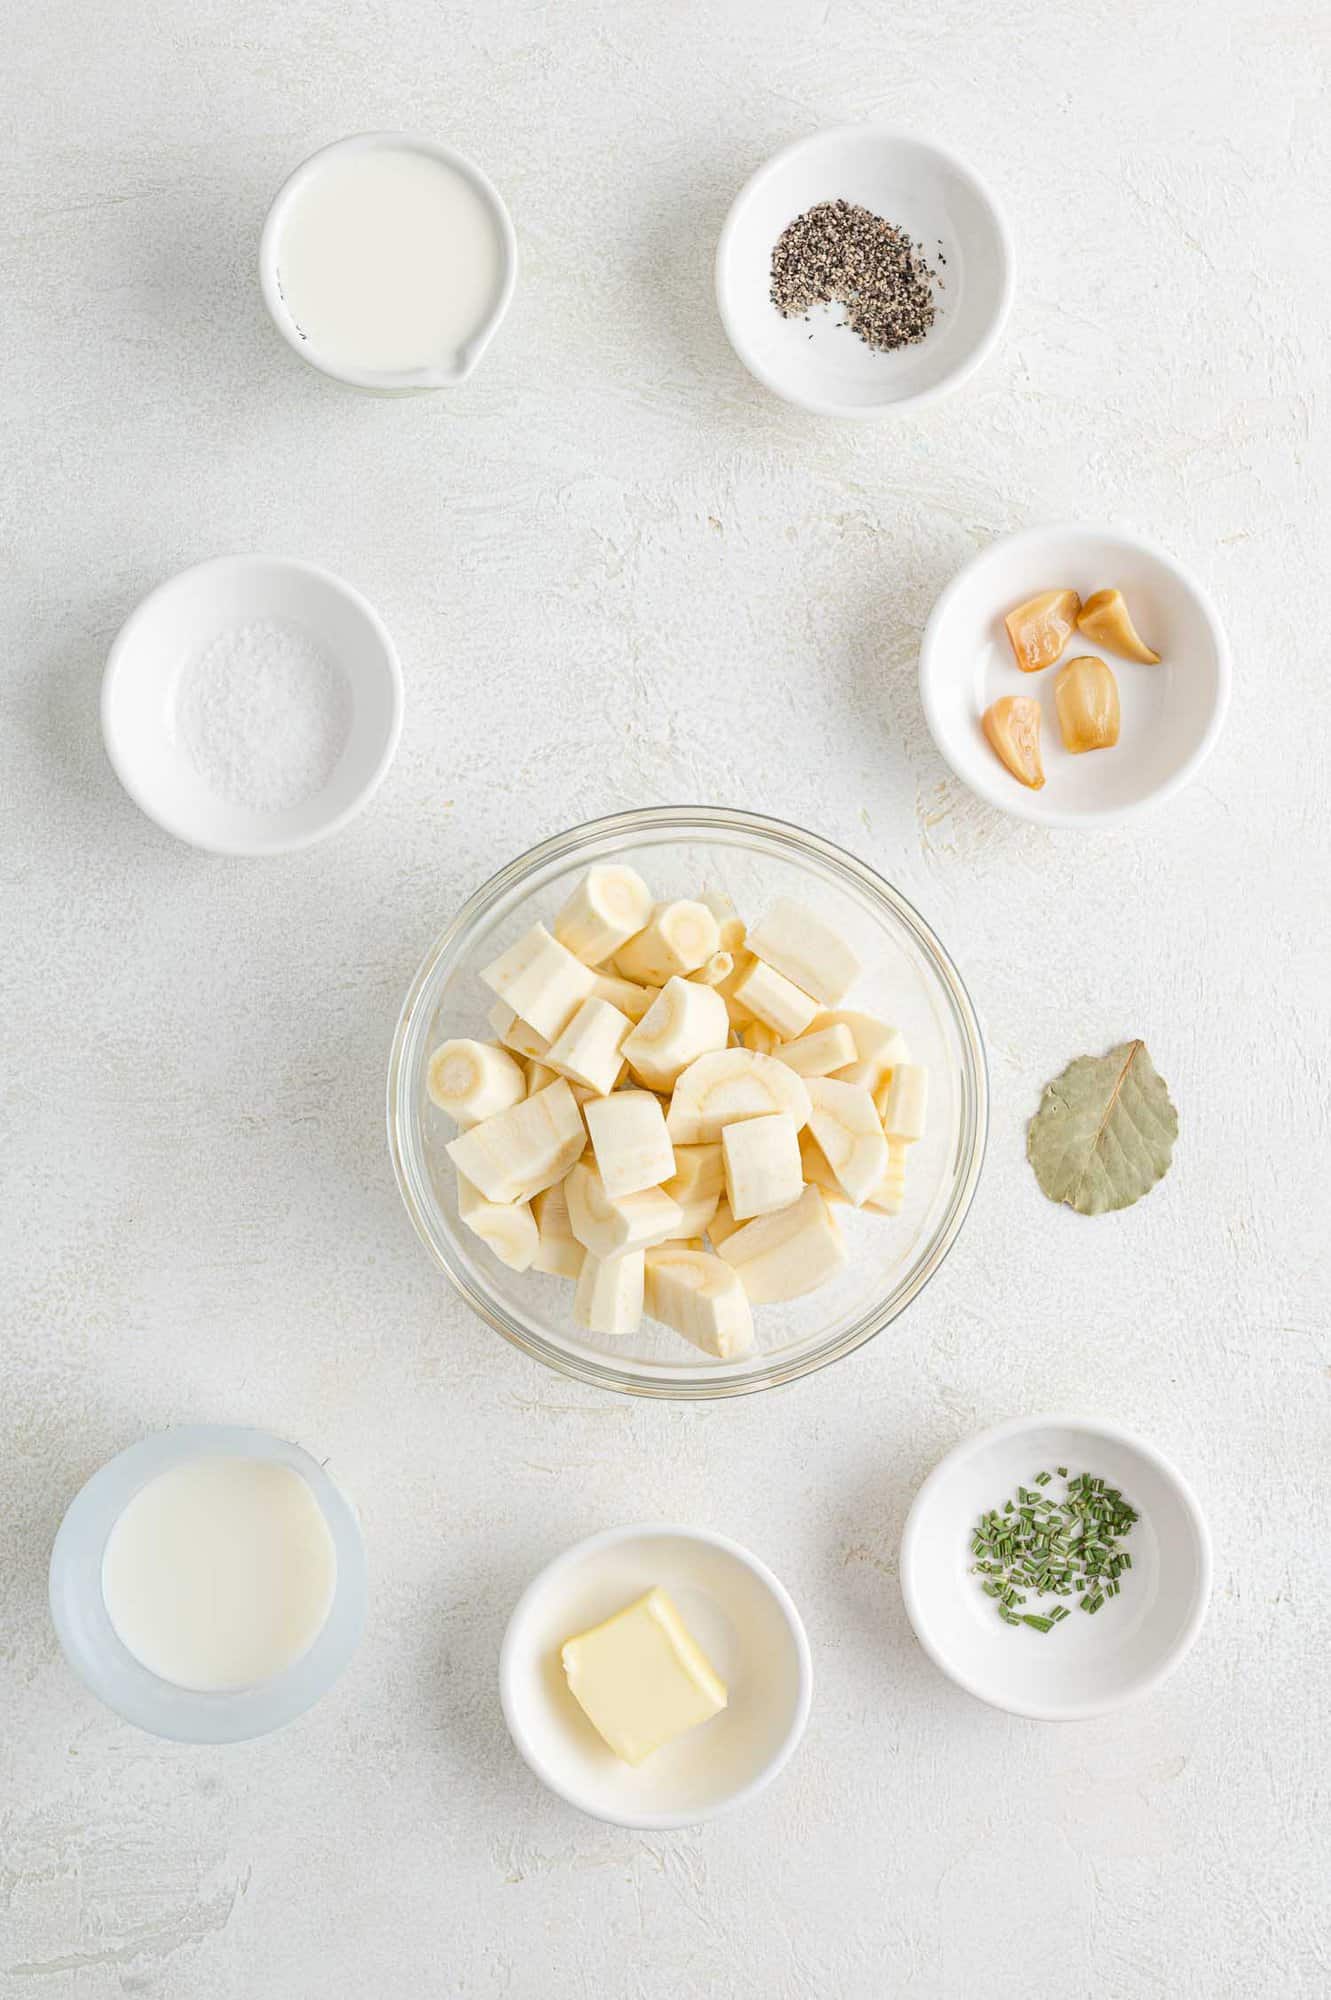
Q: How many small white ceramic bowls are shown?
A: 5